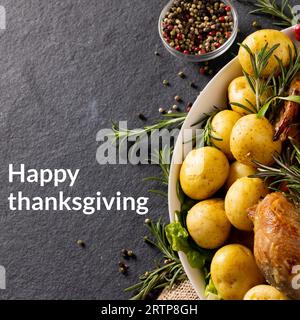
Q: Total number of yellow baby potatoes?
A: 10